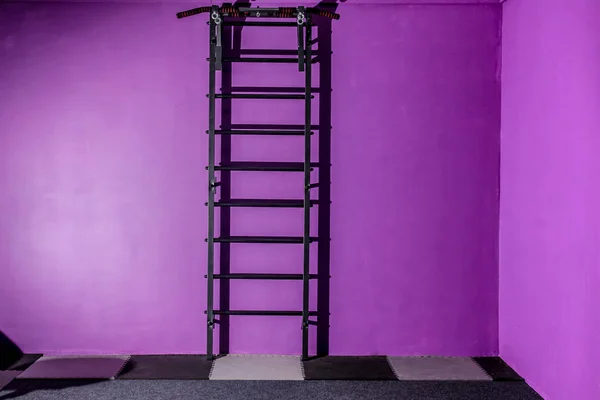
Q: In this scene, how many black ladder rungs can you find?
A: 9